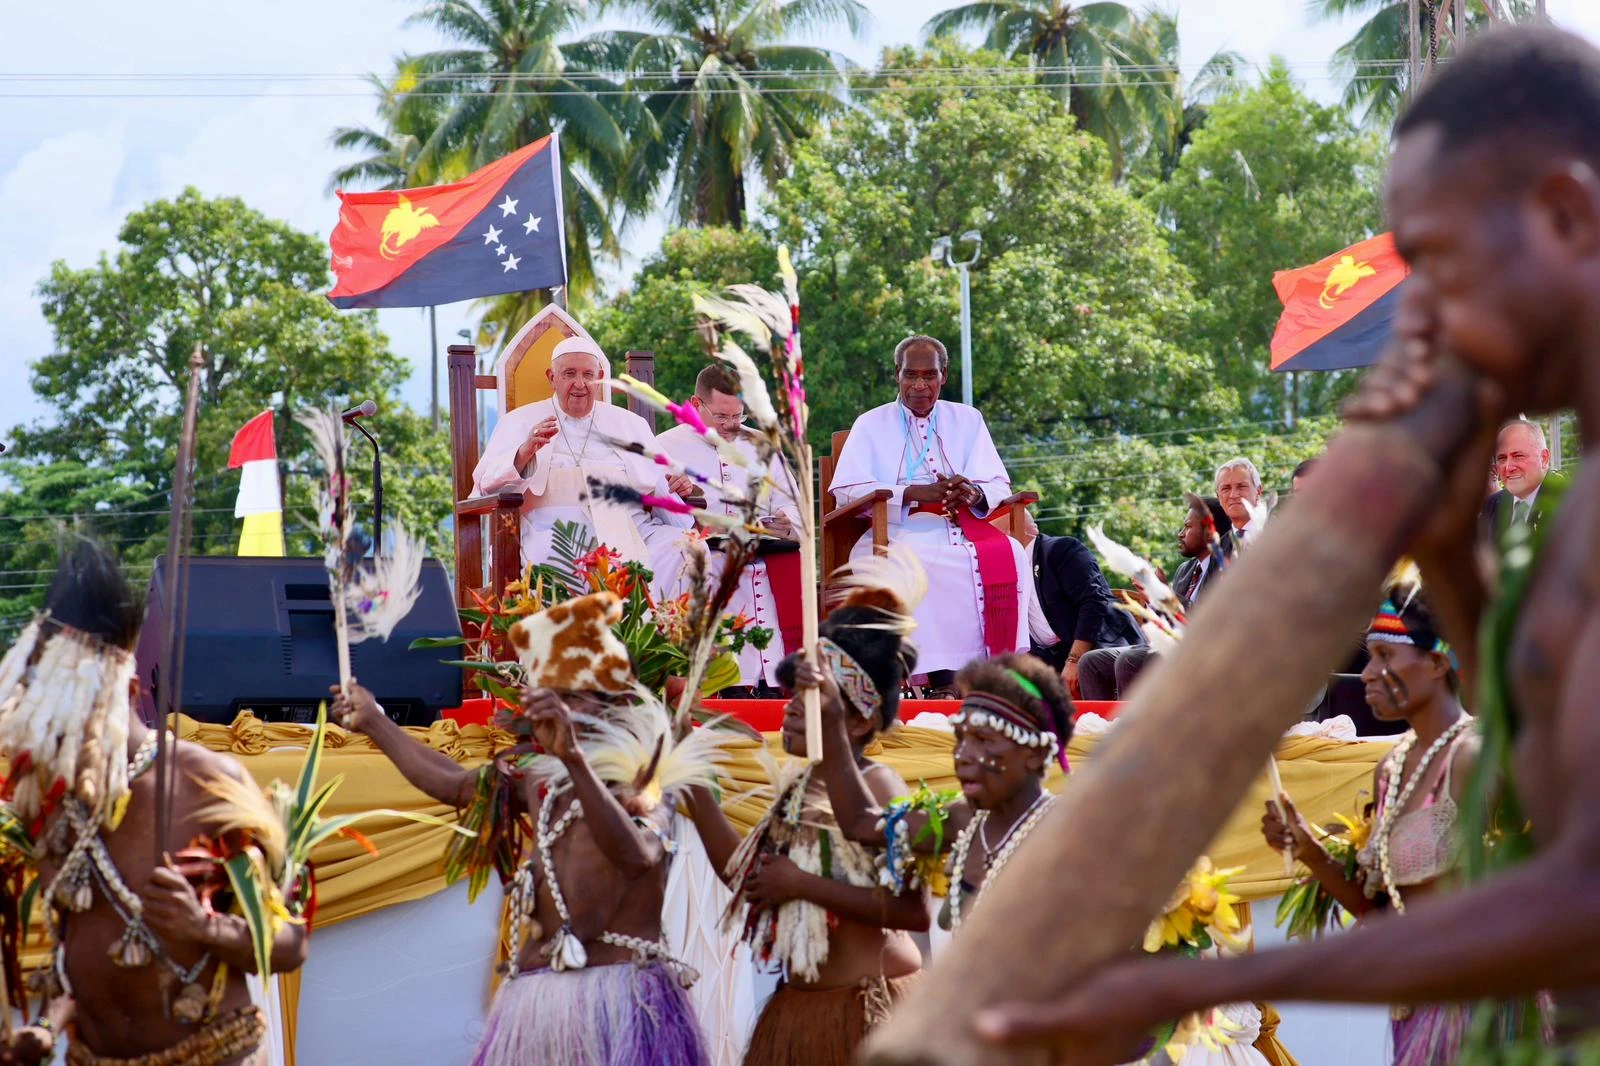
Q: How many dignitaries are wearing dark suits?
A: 4